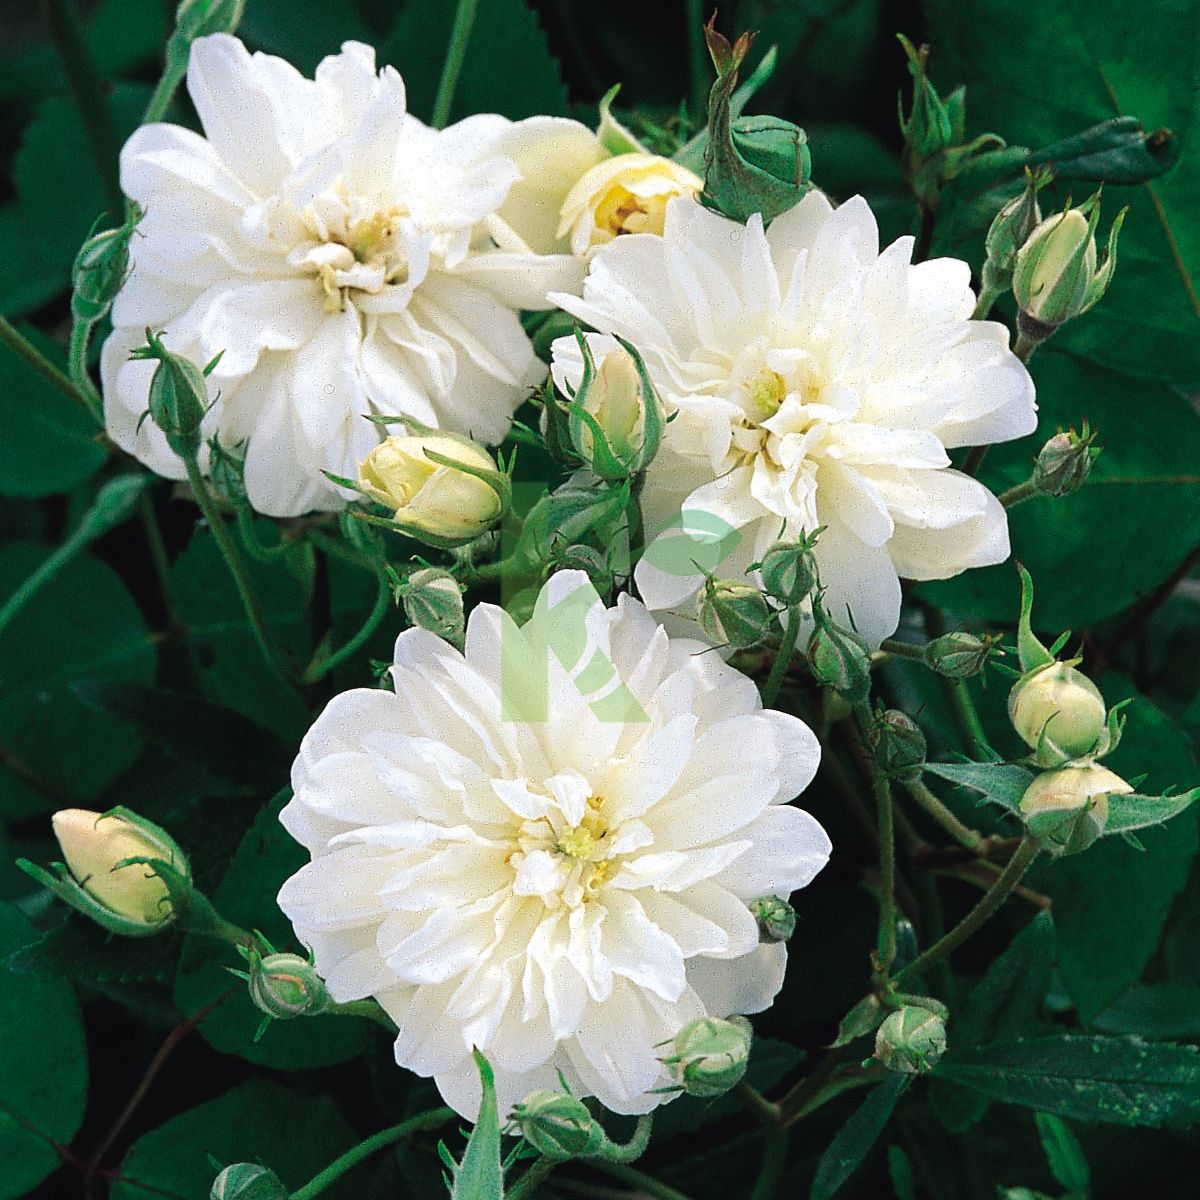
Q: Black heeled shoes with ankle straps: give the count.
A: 0